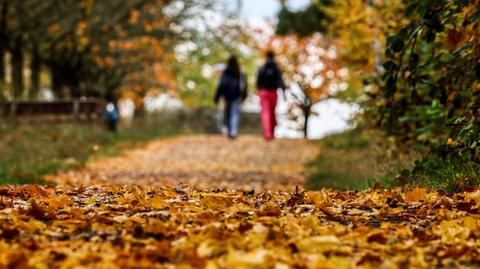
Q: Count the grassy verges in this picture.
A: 2